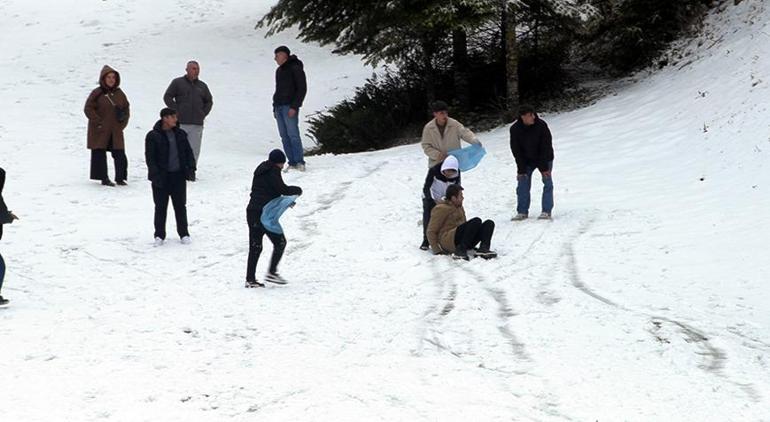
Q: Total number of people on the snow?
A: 10